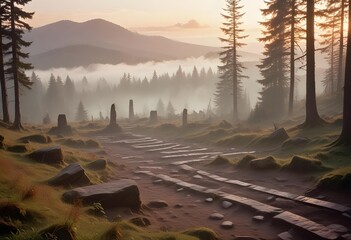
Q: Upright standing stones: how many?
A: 5